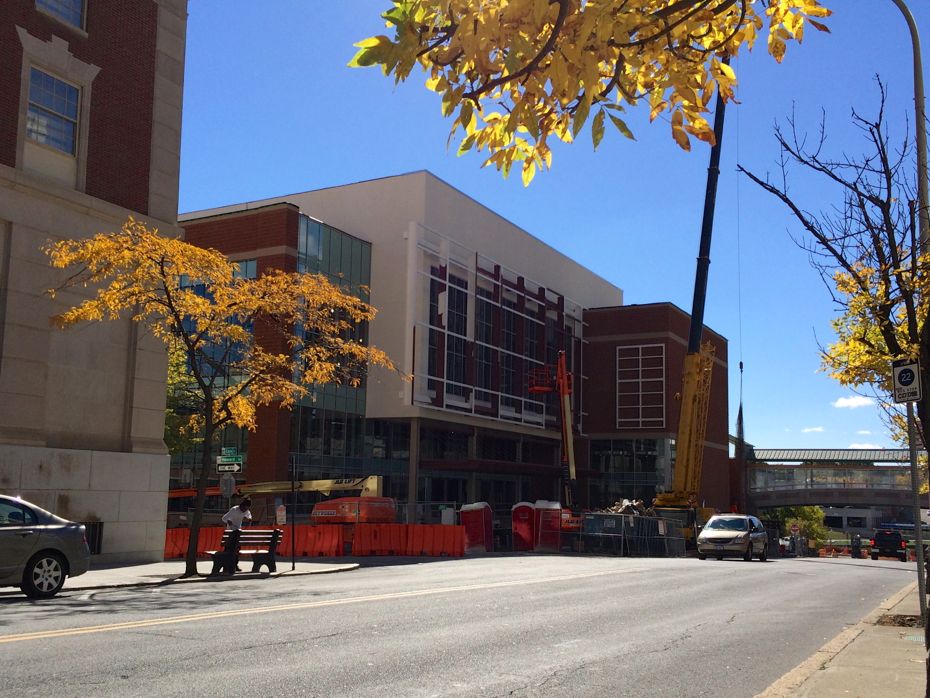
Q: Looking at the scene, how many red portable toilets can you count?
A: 3